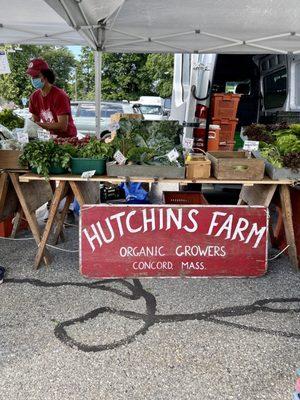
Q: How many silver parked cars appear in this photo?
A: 1